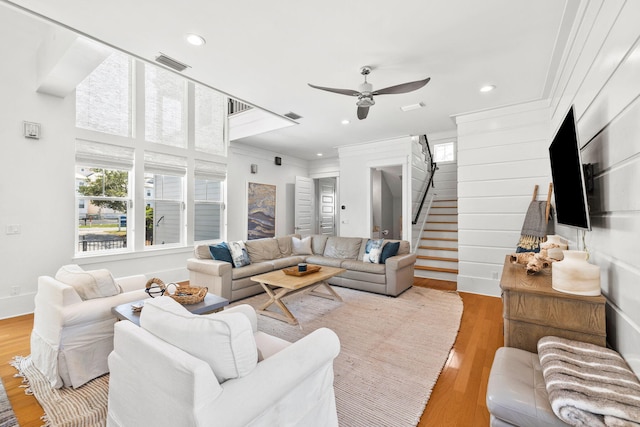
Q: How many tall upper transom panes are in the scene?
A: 3